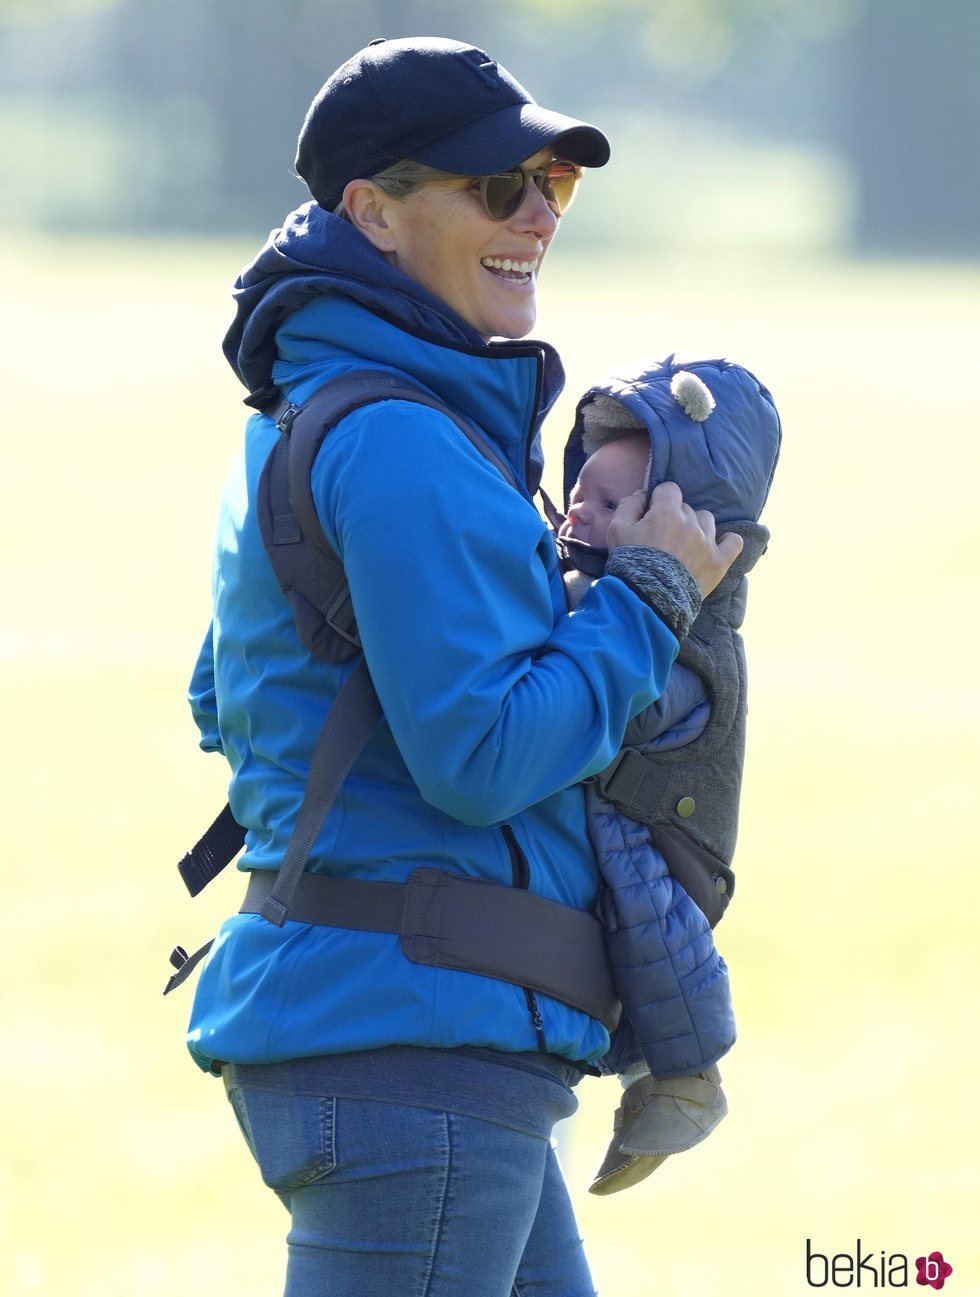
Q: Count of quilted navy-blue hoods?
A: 1